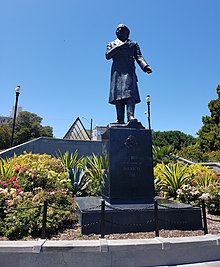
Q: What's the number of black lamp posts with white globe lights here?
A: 2